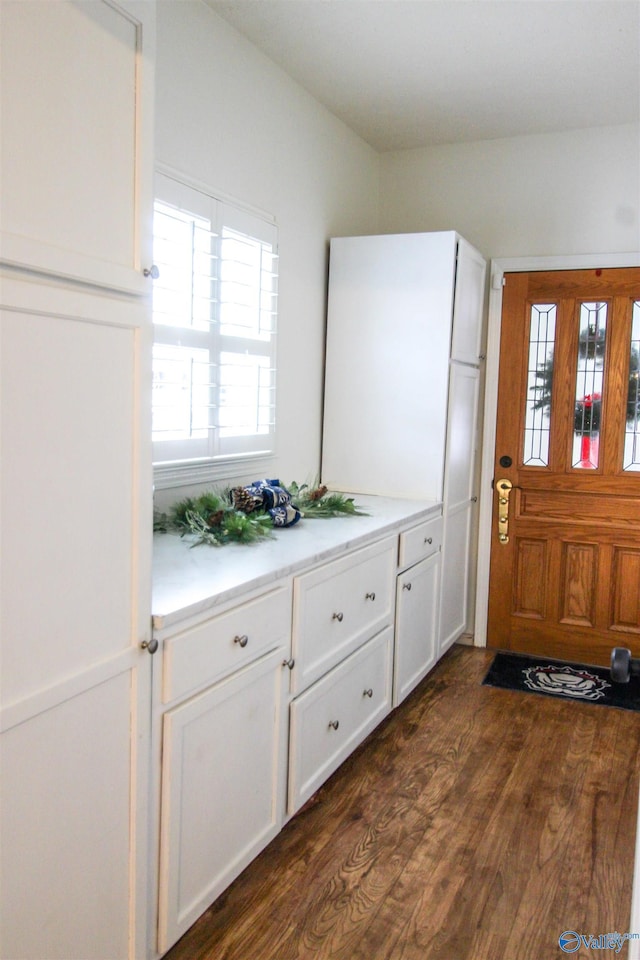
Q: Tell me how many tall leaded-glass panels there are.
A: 3